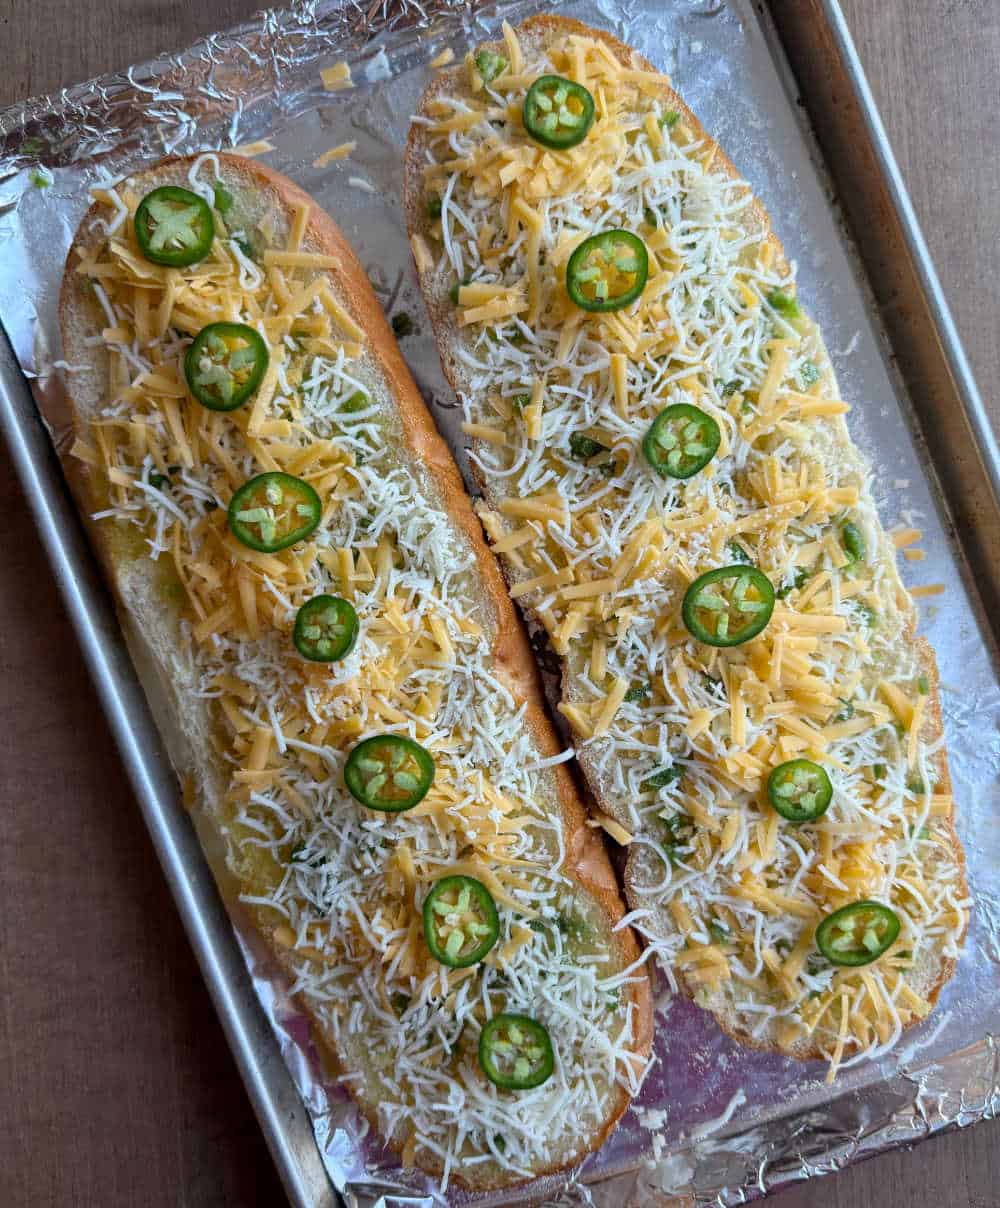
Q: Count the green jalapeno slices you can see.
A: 13